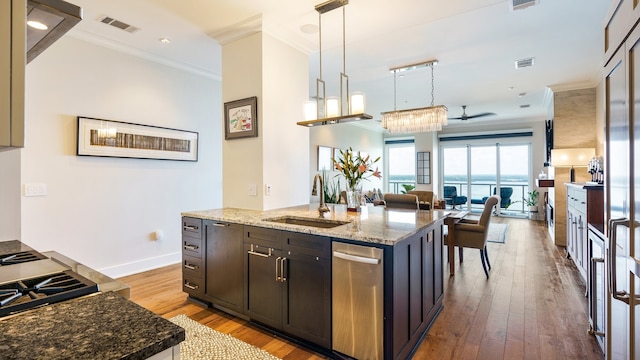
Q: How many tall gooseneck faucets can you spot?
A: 1